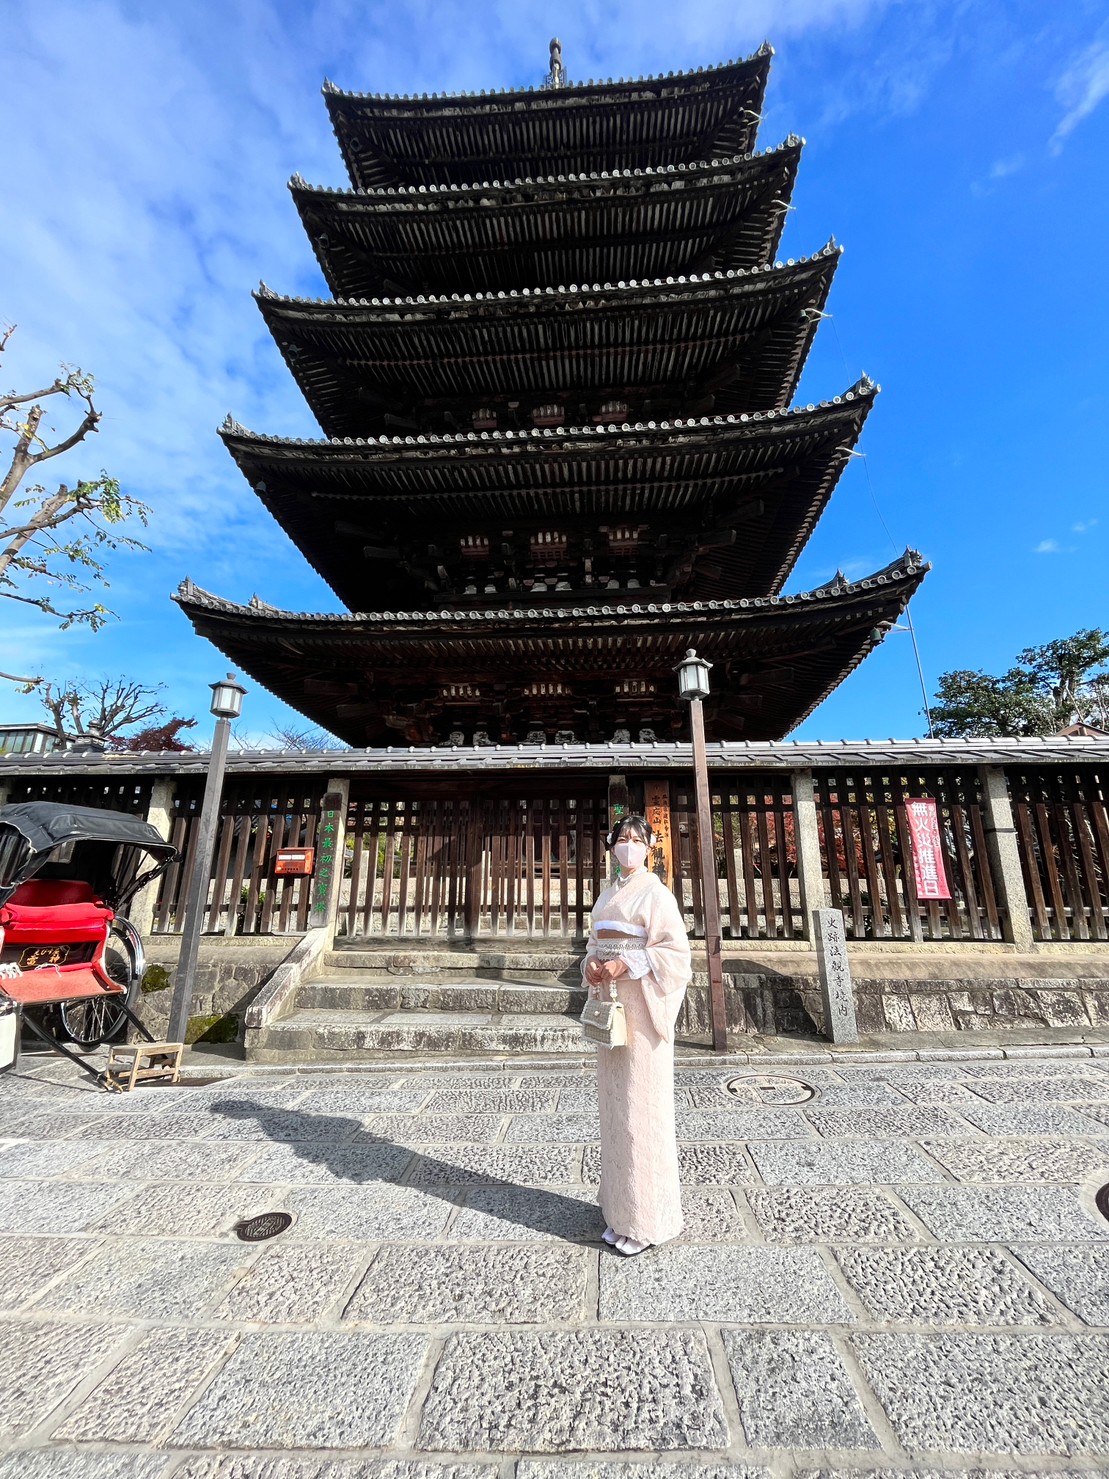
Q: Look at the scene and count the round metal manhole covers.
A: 3